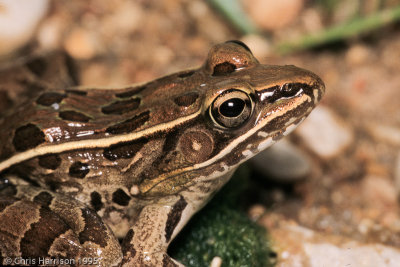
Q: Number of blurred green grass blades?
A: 2